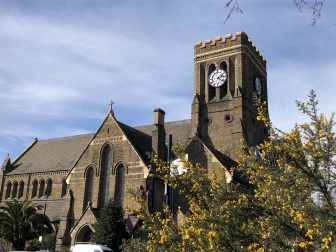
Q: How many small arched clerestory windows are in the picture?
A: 7